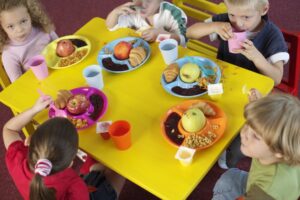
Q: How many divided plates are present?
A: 5